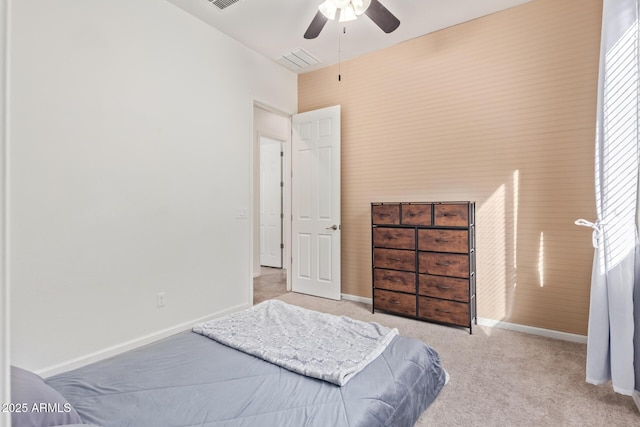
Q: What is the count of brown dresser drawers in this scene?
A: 11